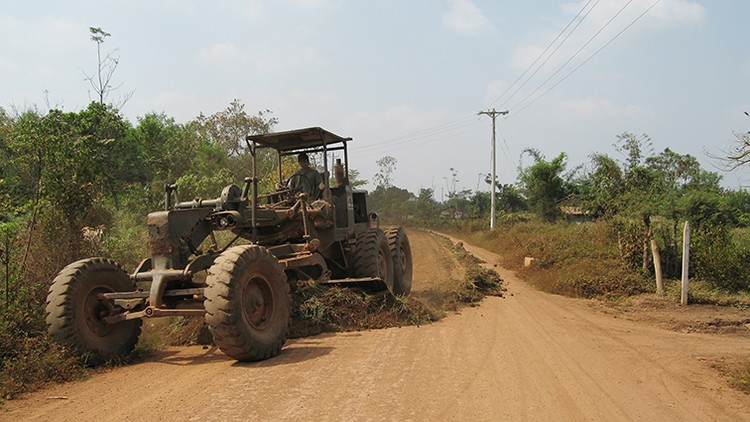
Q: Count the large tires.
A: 4